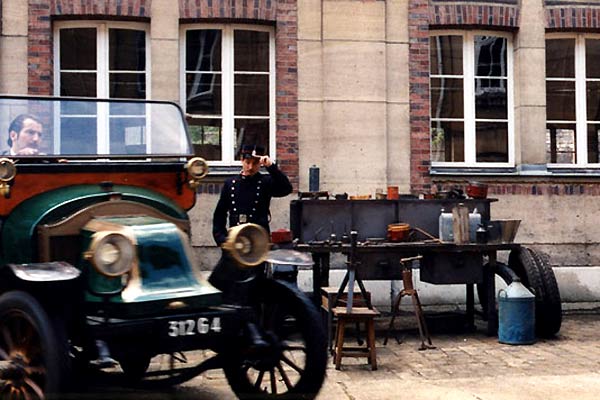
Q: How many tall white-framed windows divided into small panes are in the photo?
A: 4